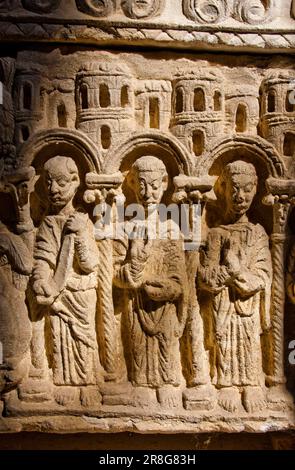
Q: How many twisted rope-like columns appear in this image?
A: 2